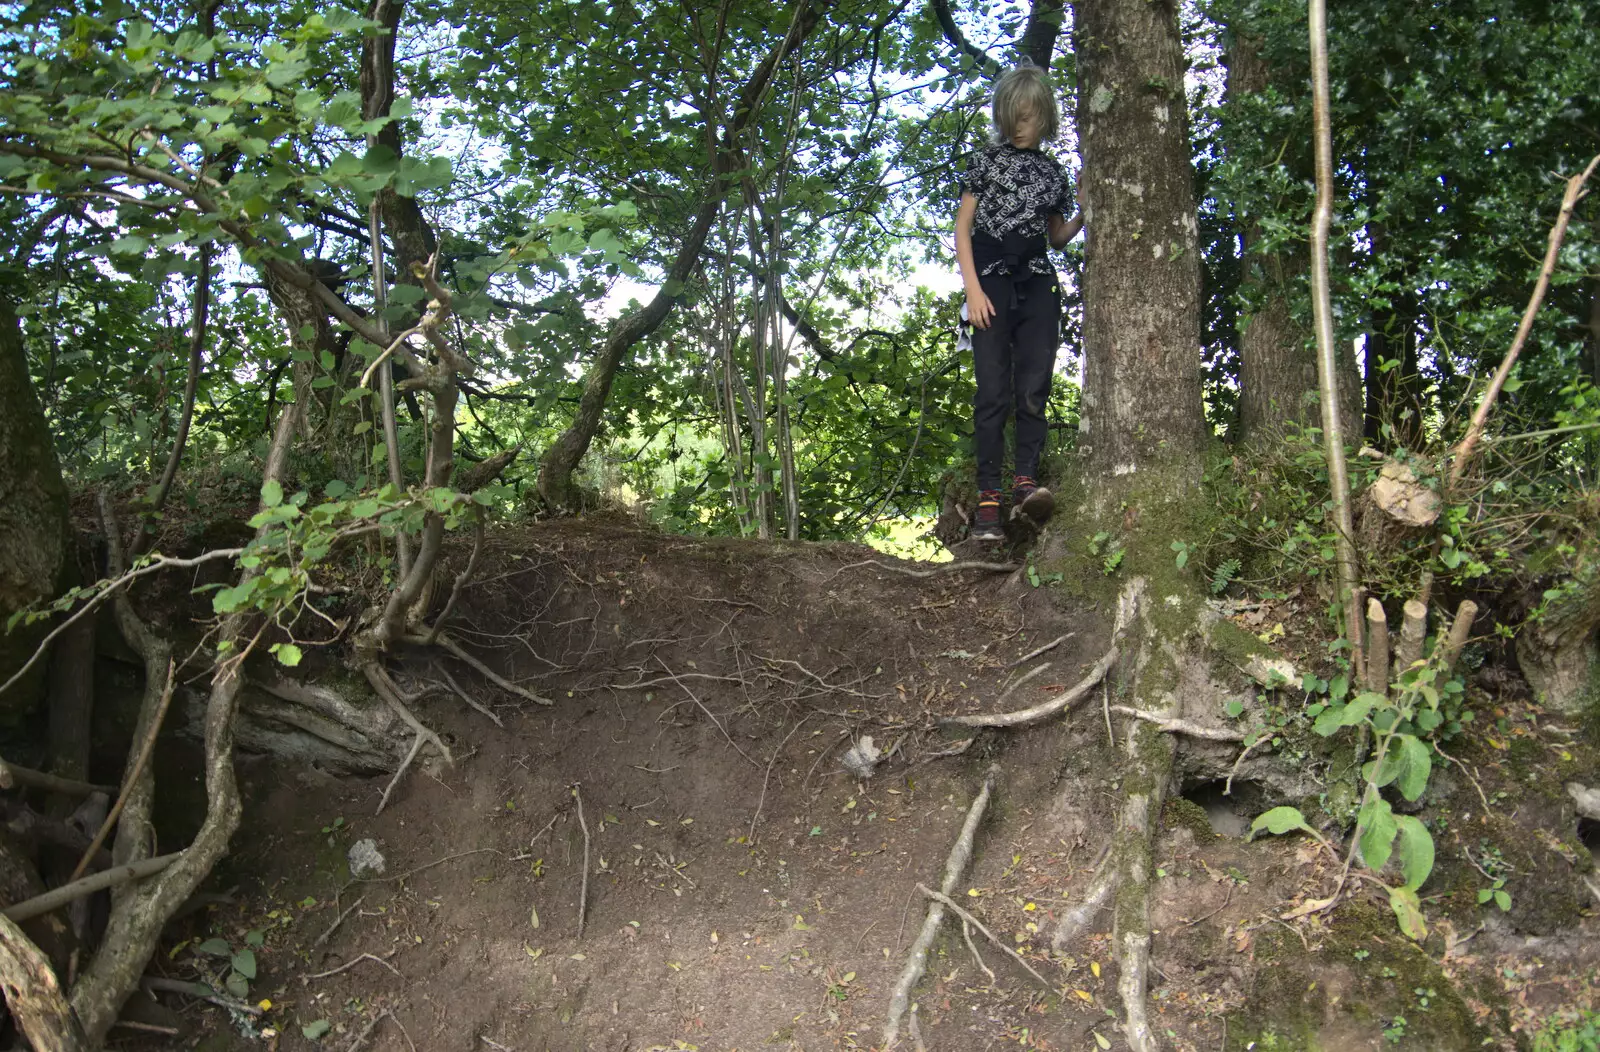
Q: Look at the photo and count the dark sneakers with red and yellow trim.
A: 2